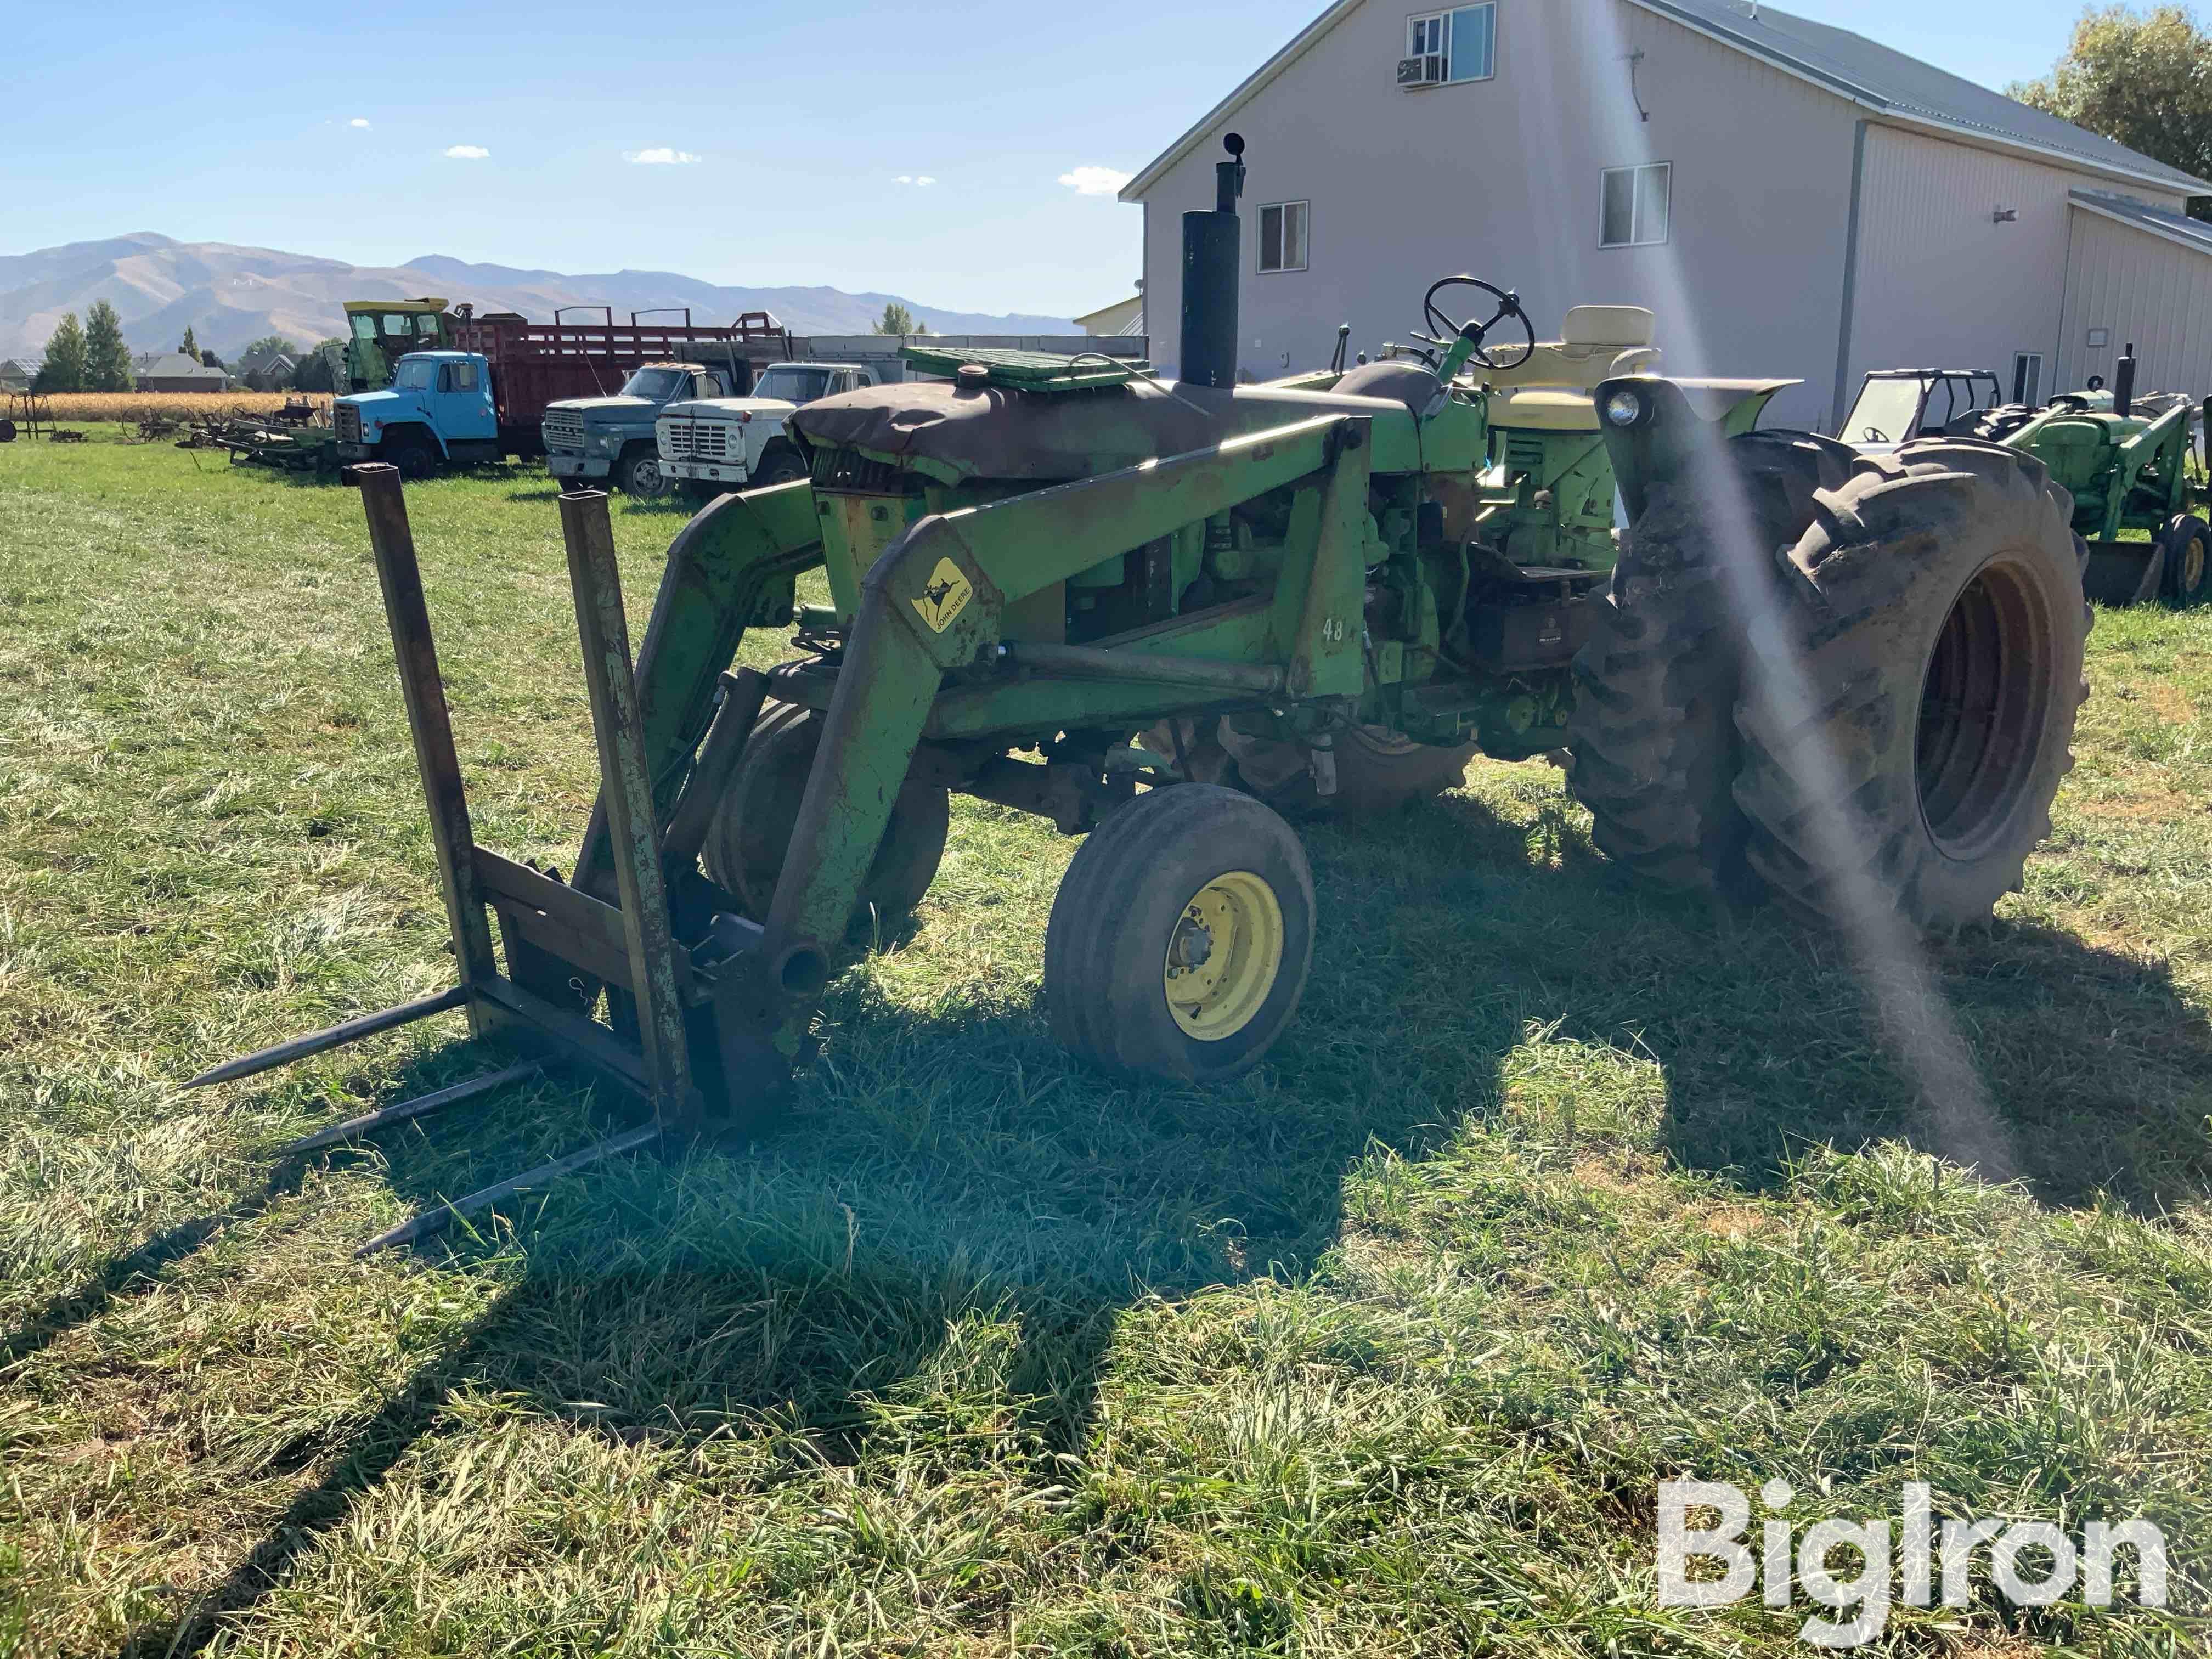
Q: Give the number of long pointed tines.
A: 3